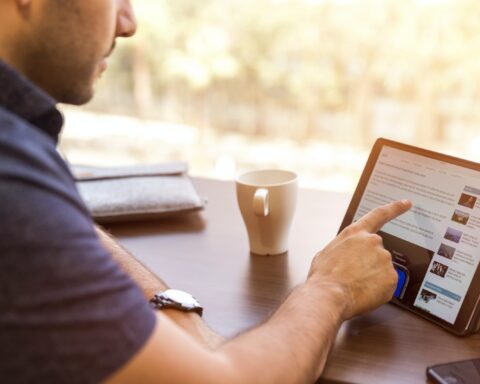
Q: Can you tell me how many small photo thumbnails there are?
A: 6